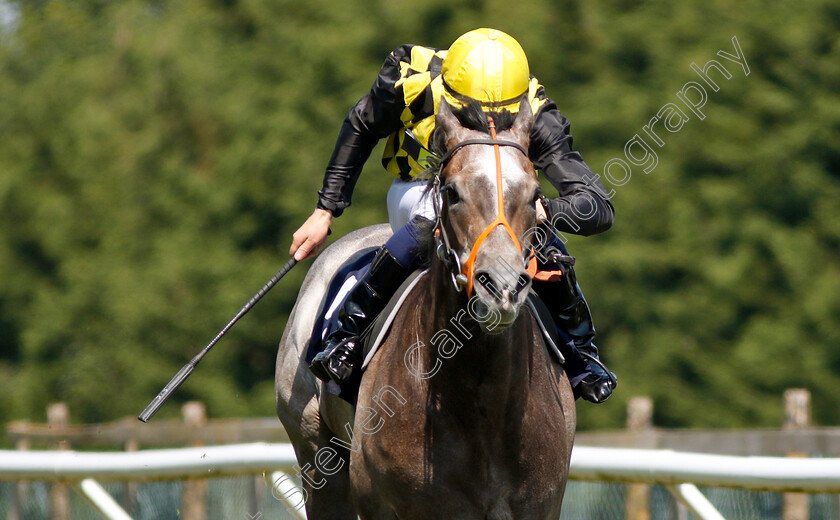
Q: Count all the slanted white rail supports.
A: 3